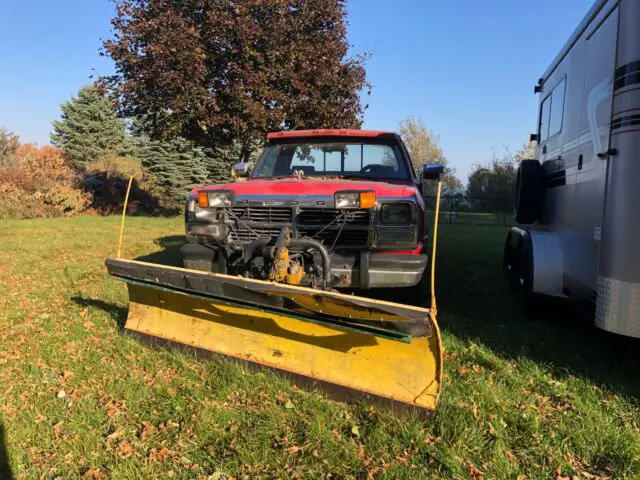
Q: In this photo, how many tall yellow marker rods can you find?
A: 2